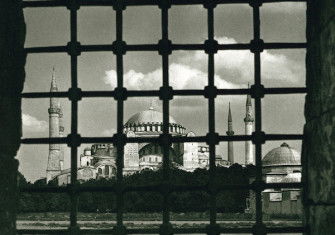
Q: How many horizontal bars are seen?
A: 6